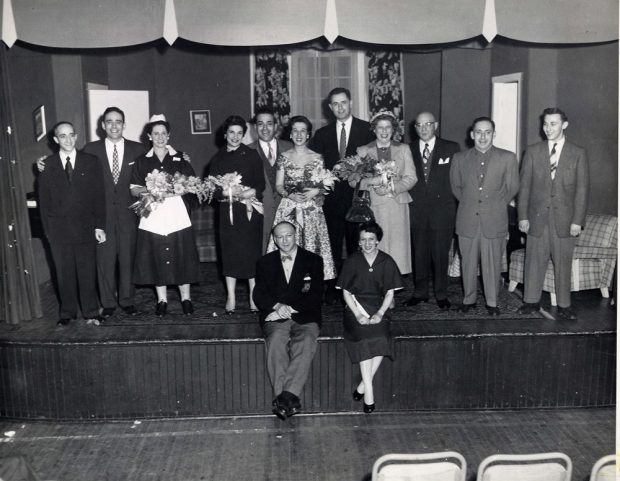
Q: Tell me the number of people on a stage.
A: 13